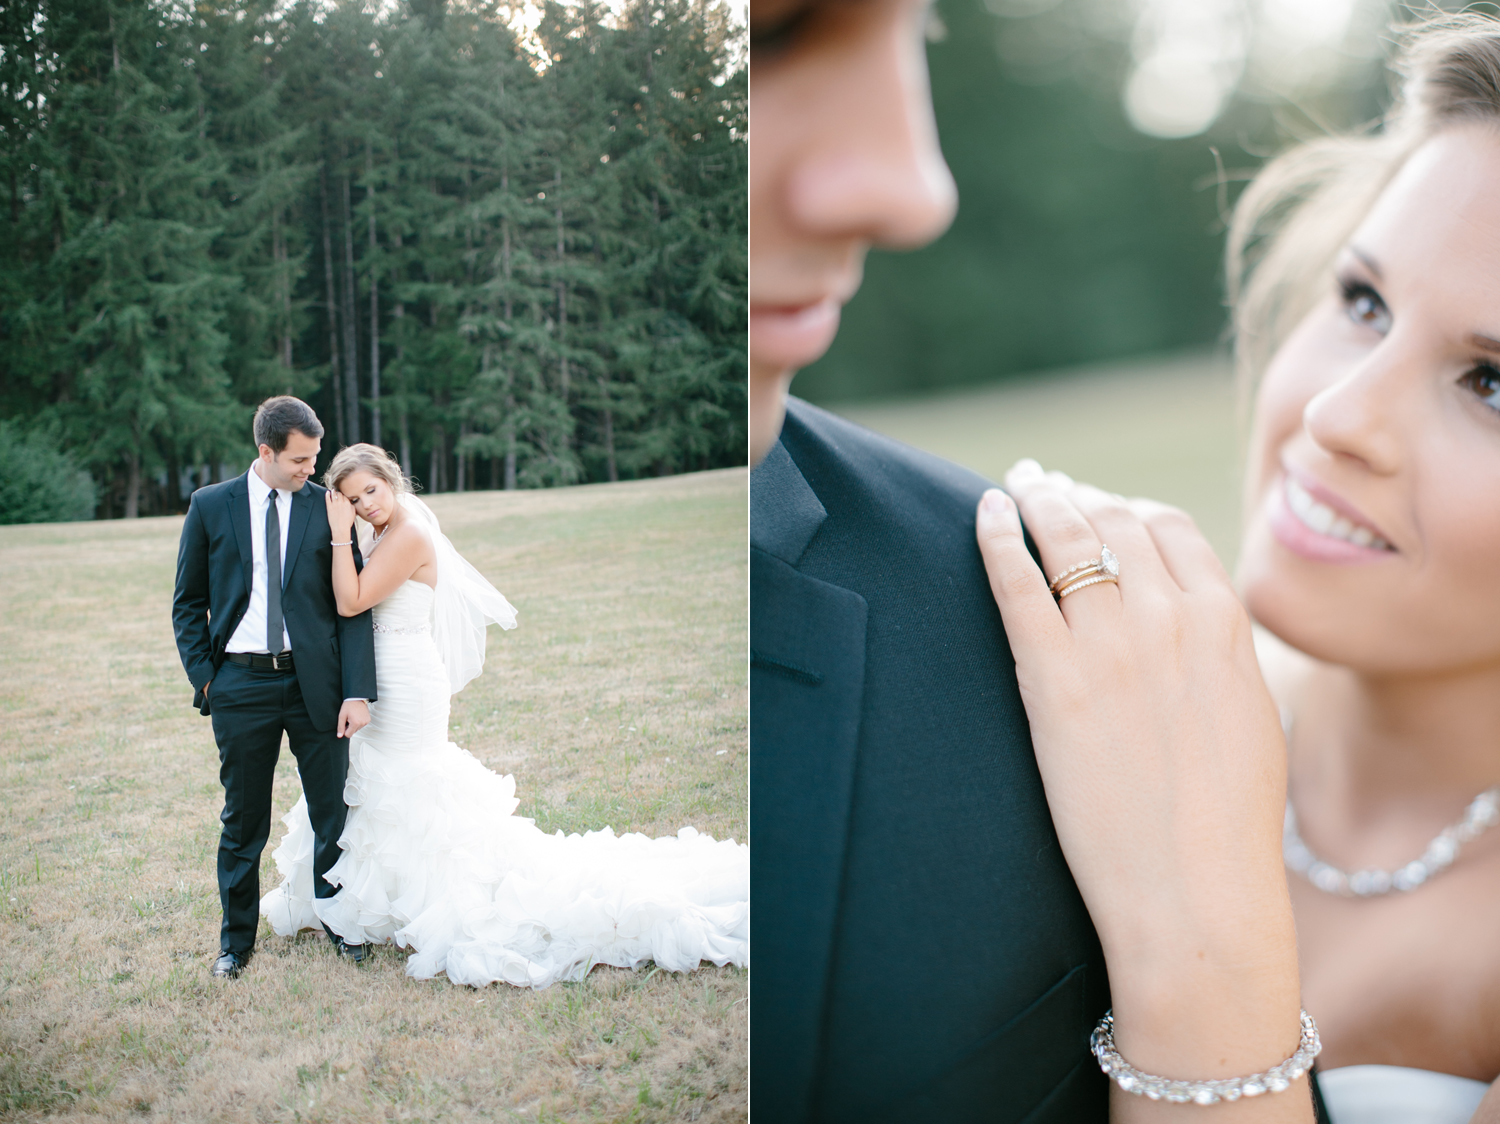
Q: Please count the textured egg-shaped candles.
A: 0